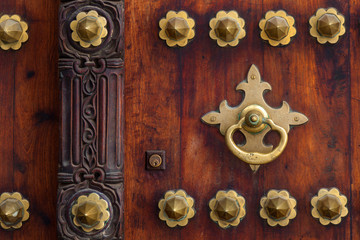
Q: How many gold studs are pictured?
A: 12